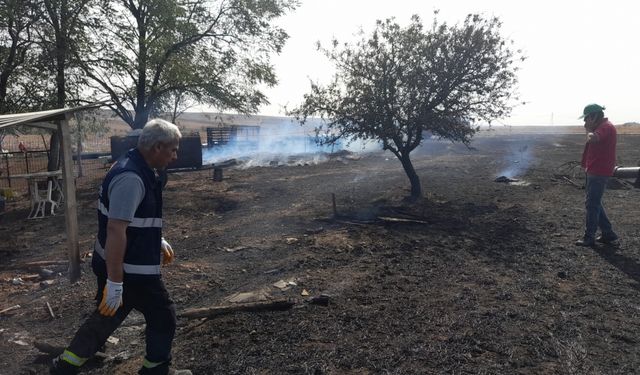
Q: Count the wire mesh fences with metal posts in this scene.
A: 1